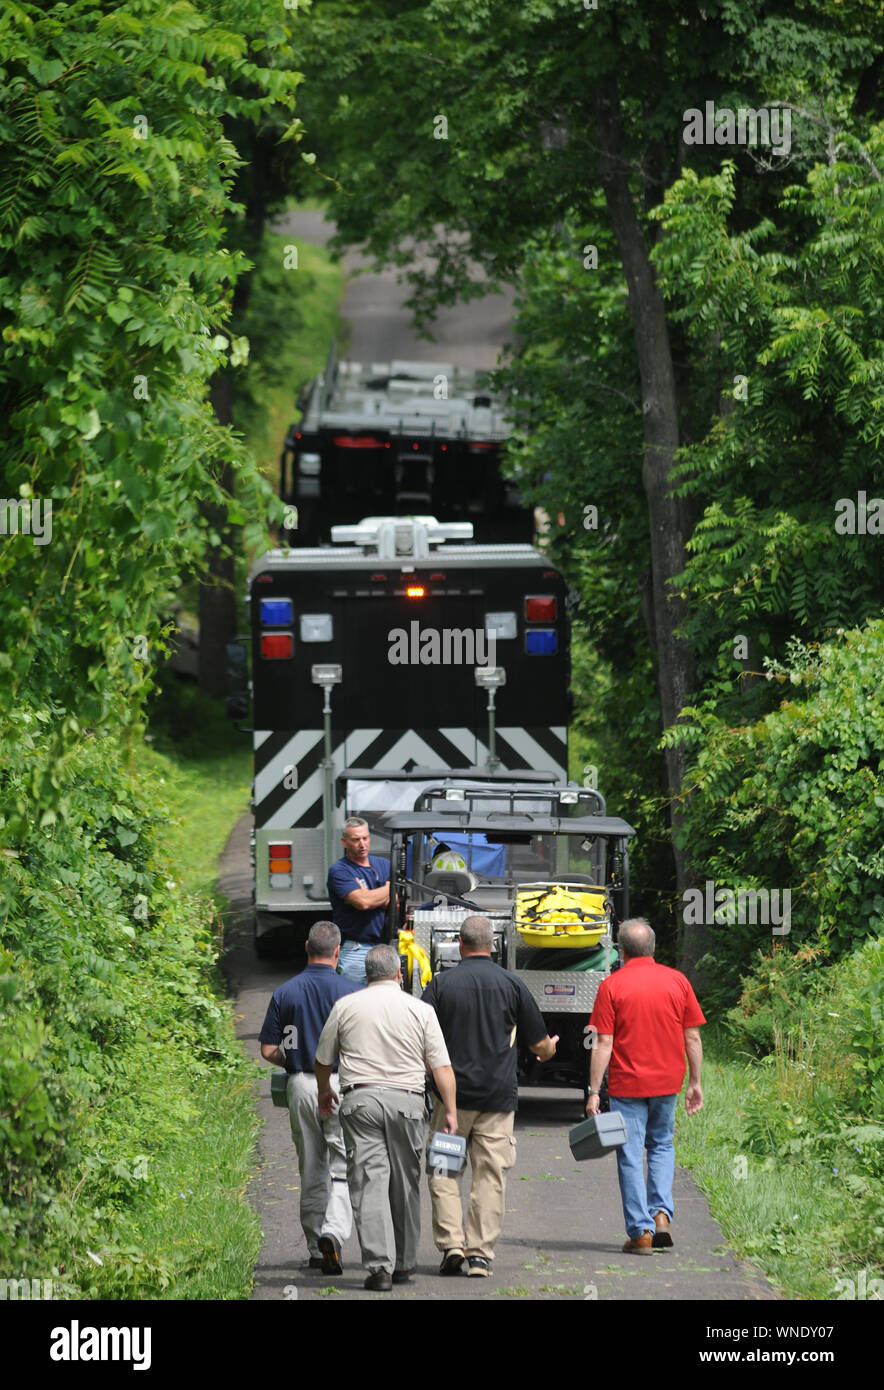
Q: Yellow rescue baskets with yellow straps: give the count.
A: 1